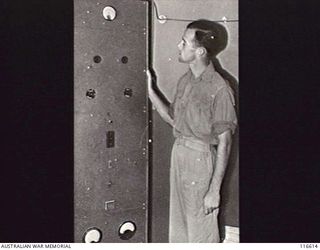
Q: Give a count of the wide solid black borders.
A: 2